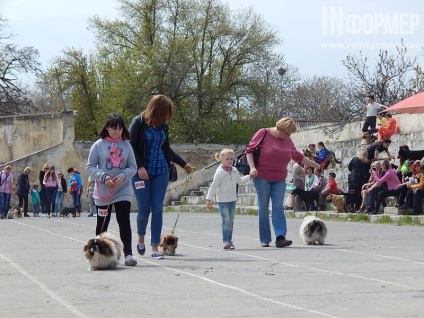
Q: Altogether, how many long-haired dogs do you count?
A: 3